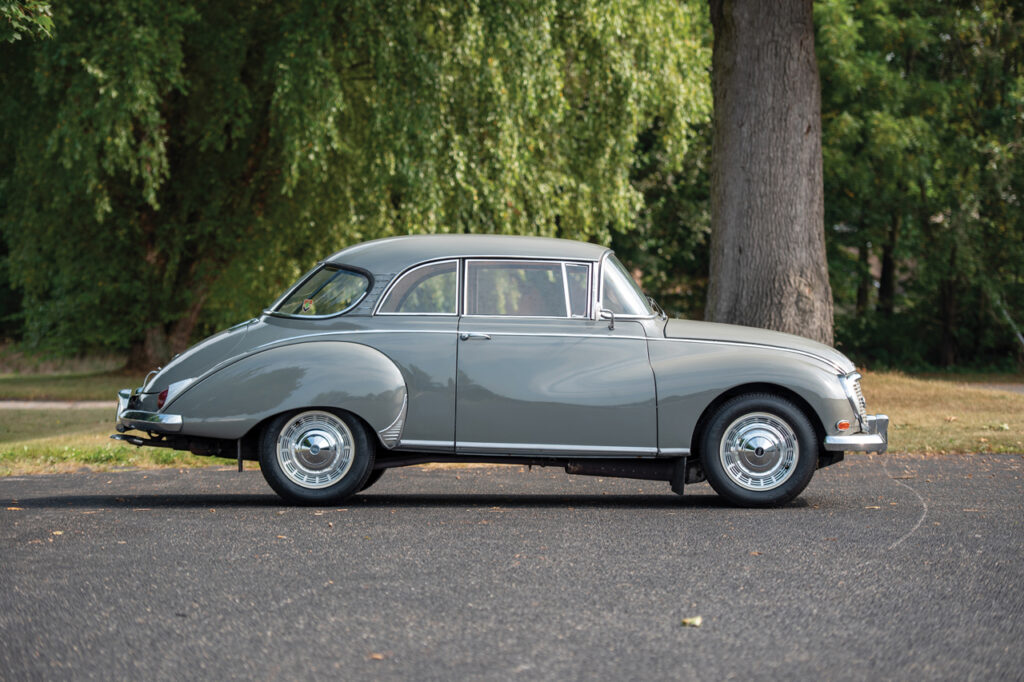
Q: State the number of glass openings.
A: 5